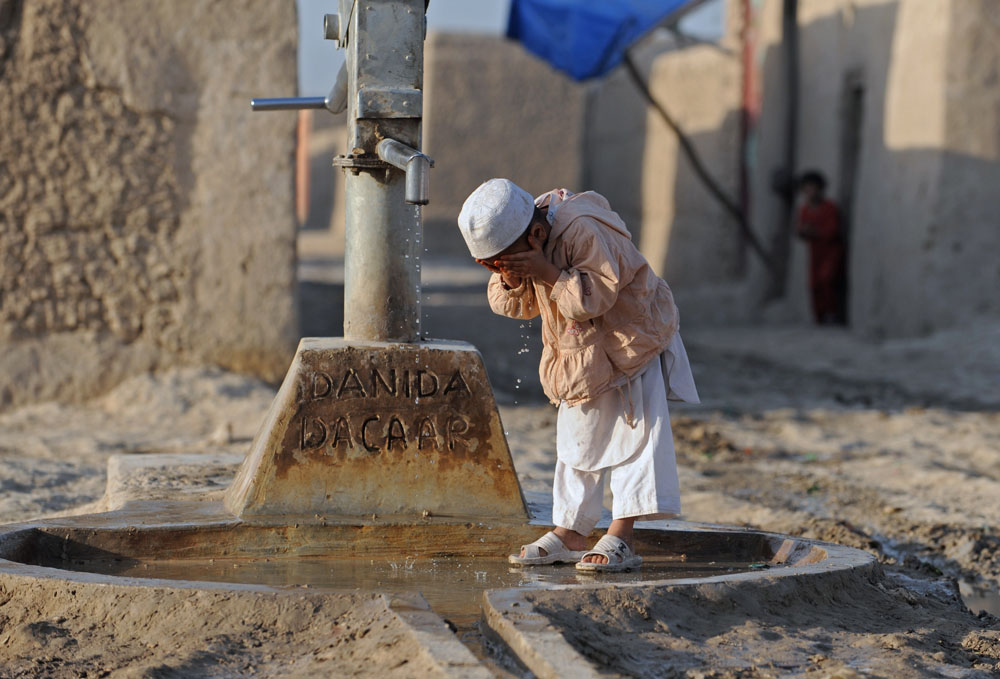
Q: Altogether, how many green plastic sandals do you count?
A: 0